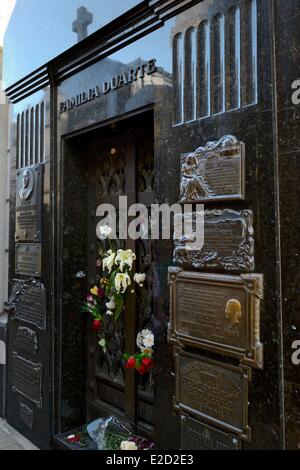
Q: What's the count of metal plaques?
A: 11